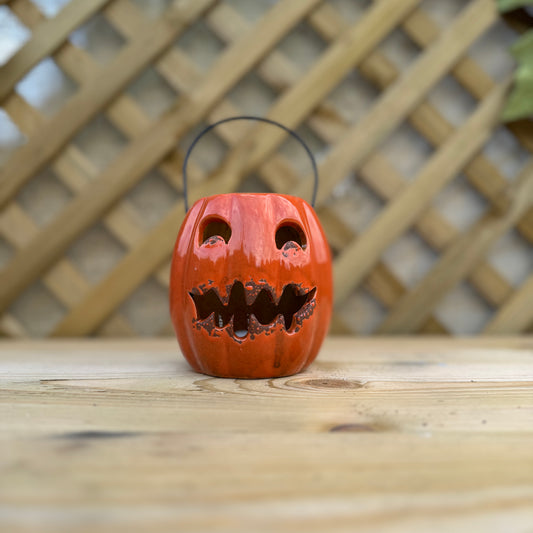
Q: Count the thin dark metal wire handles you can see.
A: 1